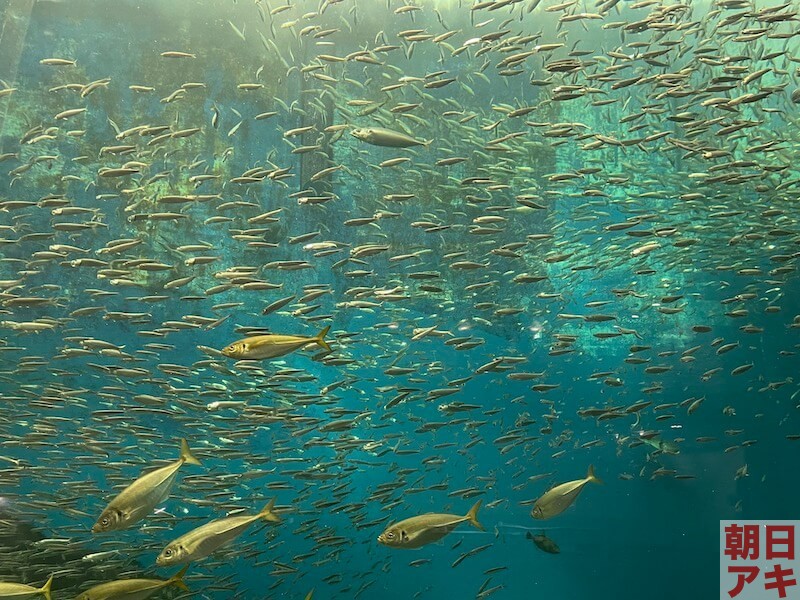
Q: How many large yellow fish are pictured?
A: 7